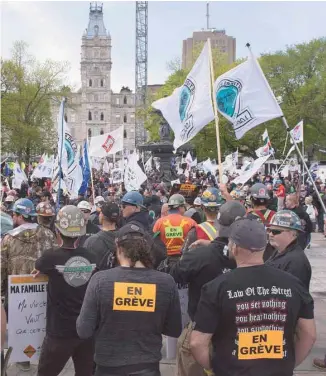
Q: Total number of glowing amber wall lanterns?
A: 0